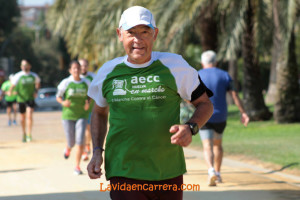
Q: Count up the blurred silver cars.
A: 1